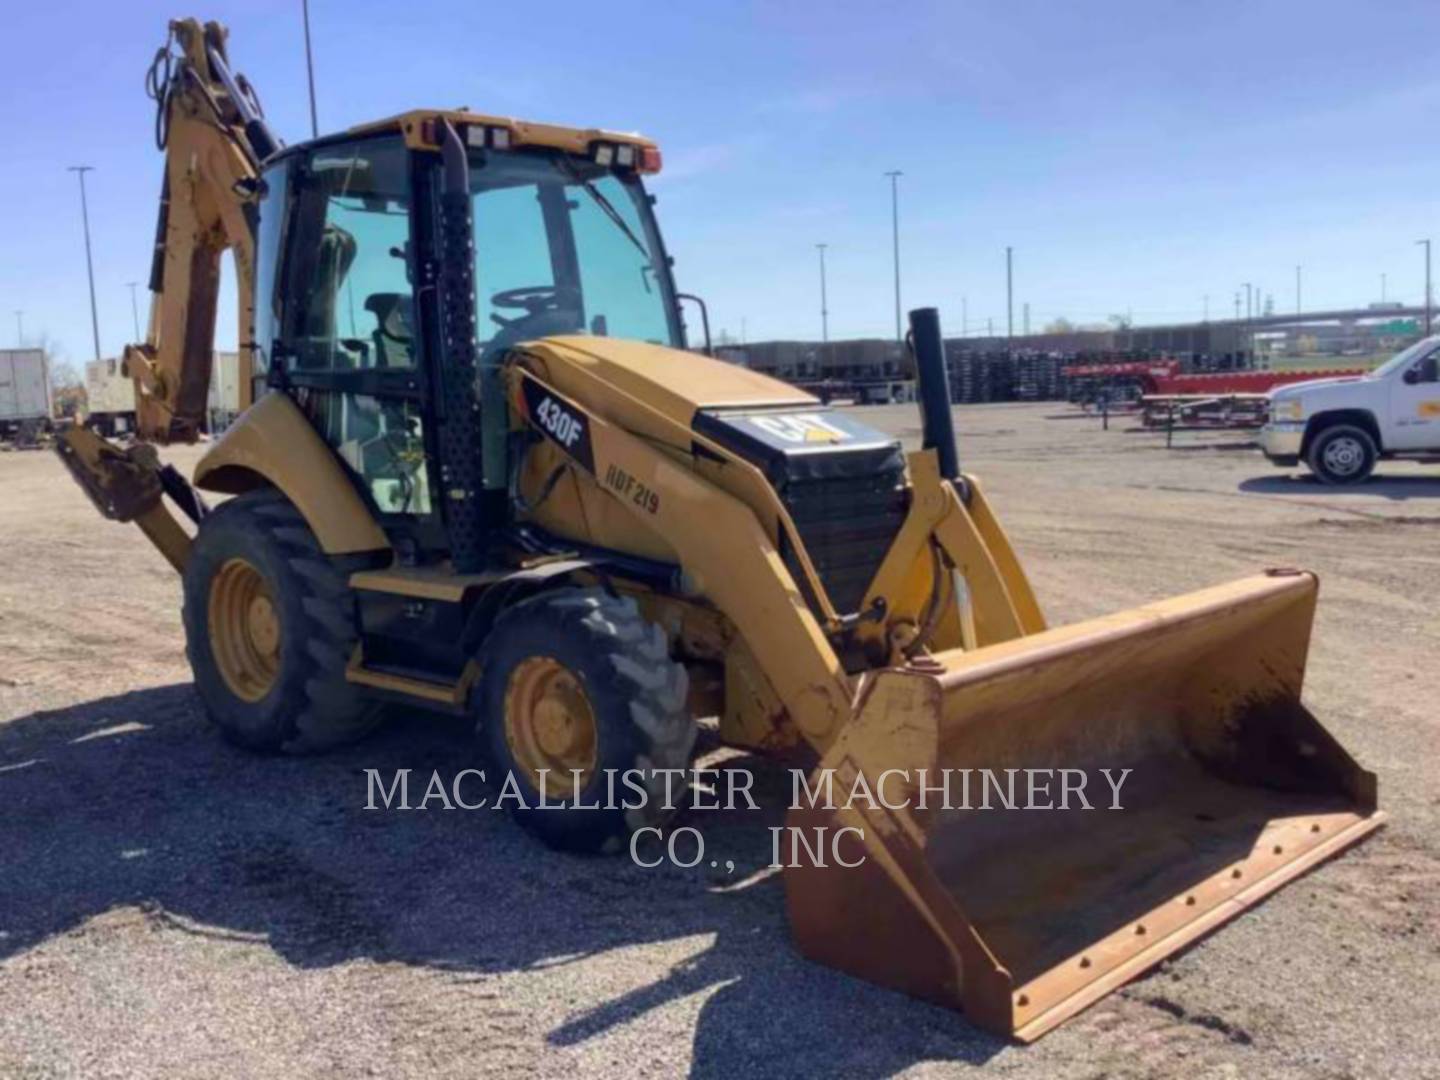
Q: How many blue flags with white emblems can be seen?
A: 0